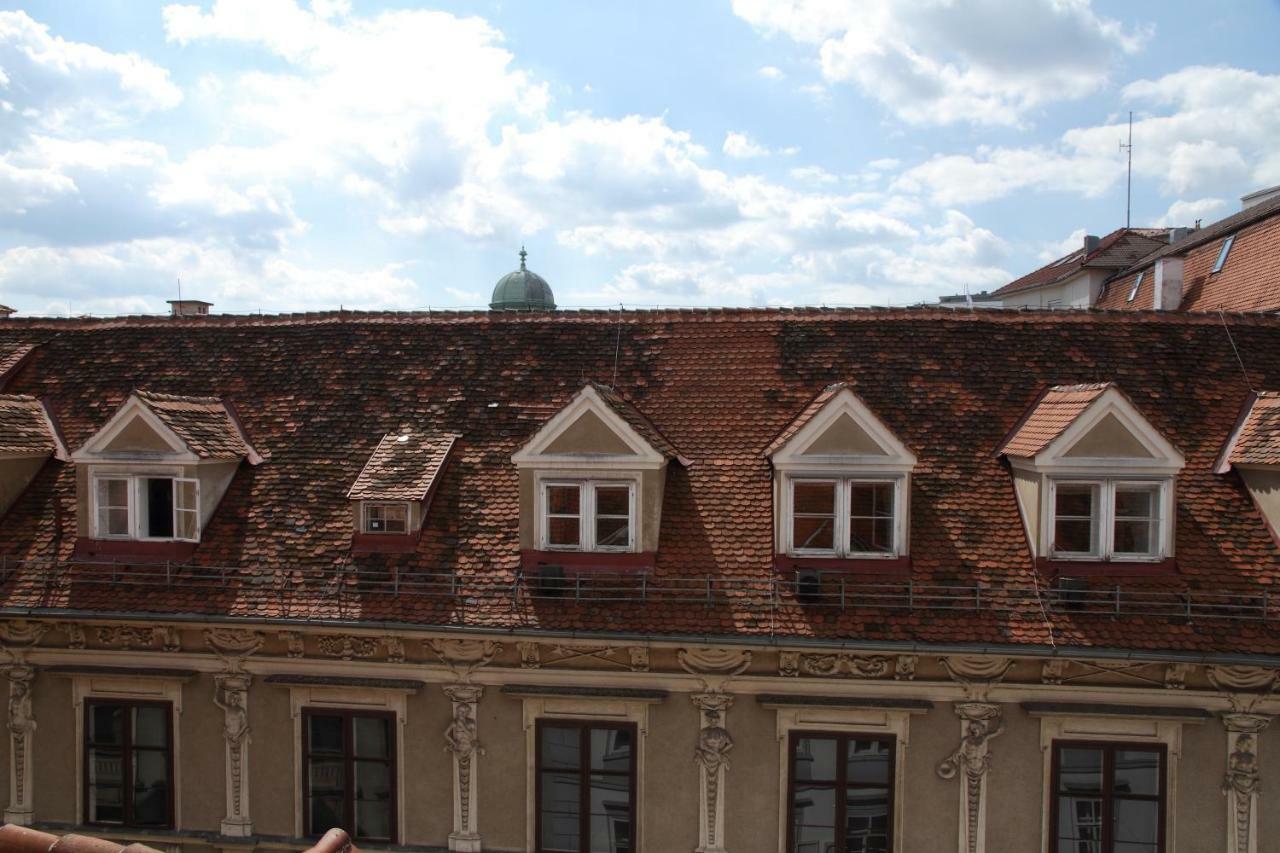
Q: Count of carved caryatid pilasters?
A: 6